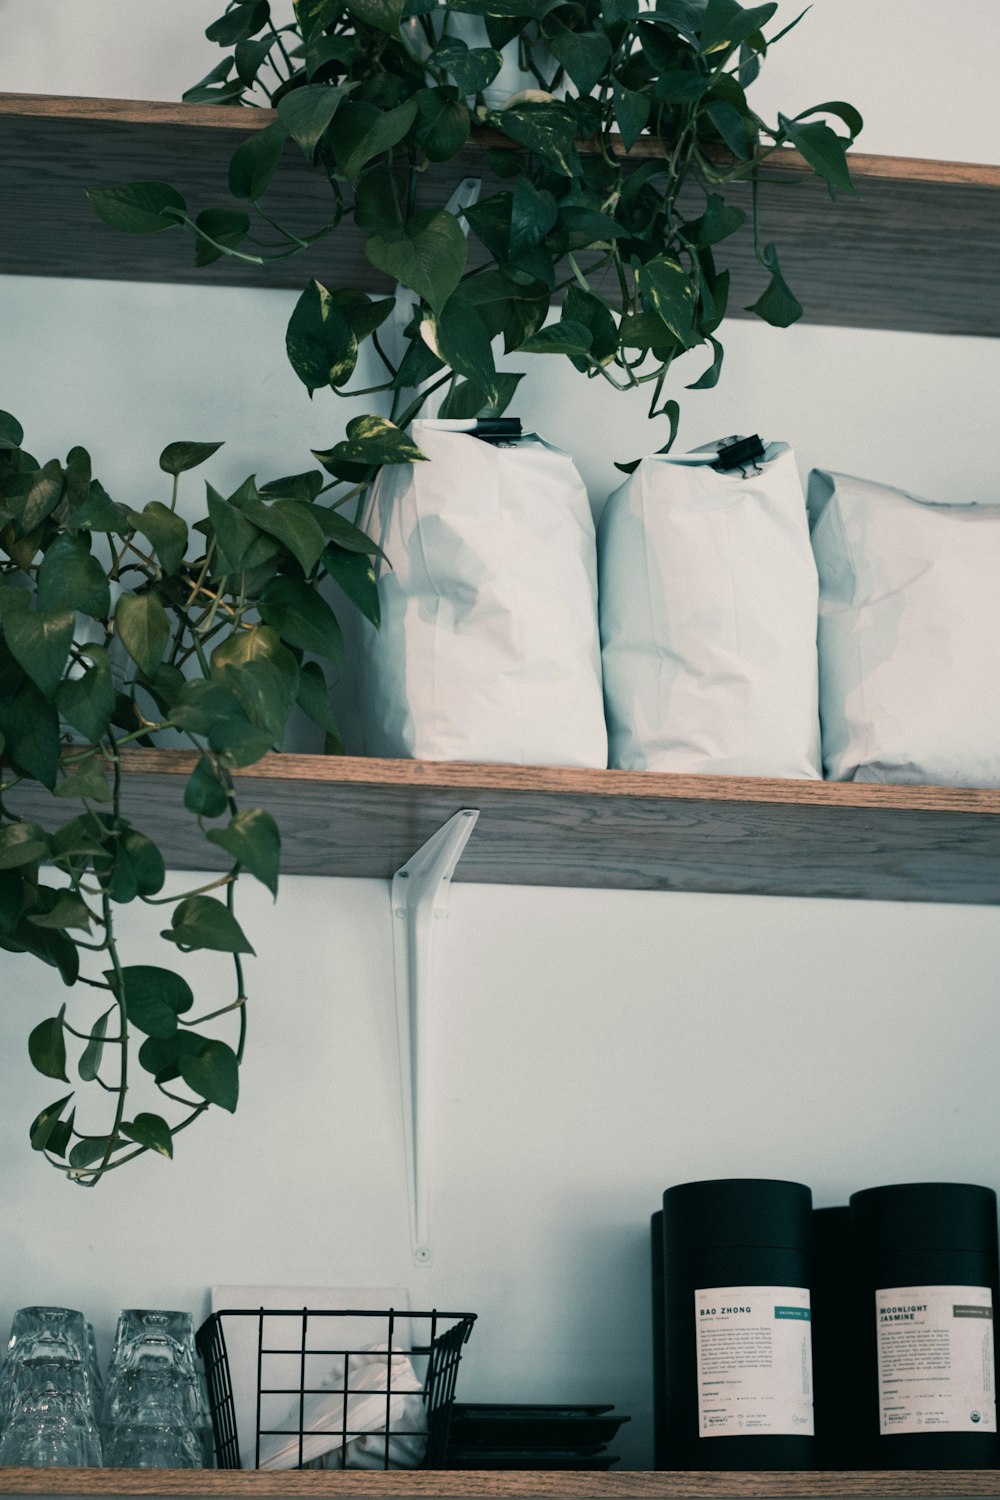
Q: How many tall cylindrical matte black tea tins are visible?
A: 4